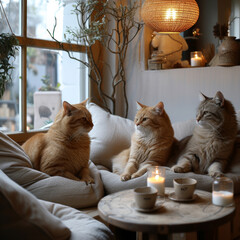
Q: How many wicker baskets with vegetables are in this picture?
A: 0